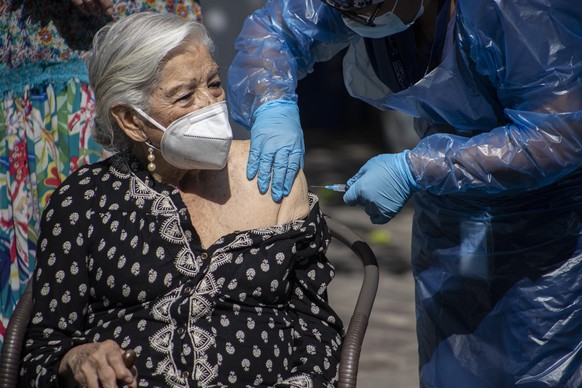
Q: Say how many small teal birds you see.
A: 0